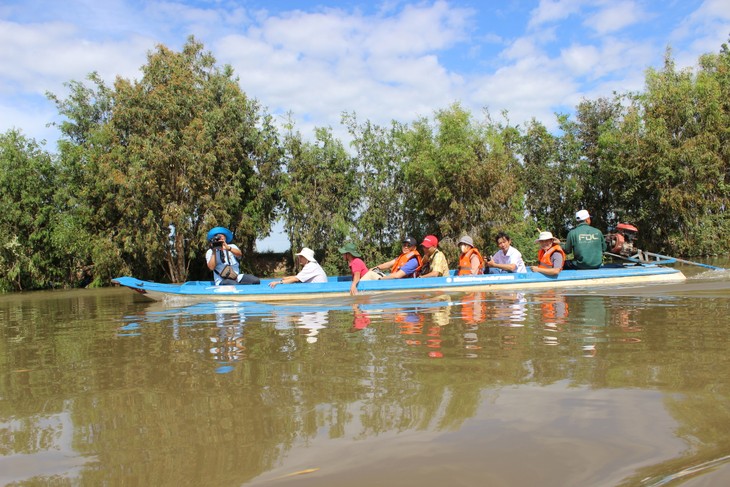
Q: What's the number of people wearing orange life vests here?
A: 3